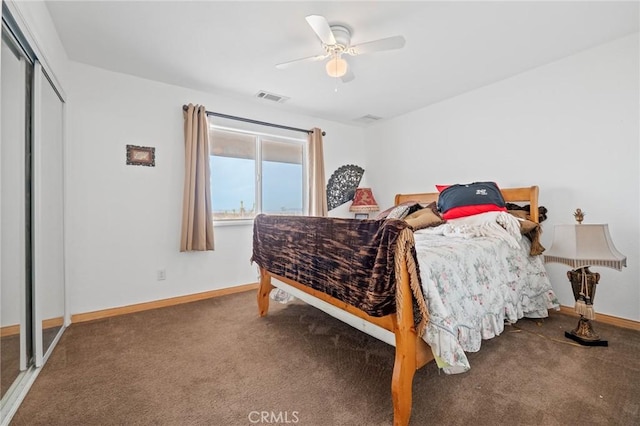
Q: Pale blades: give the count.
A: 4